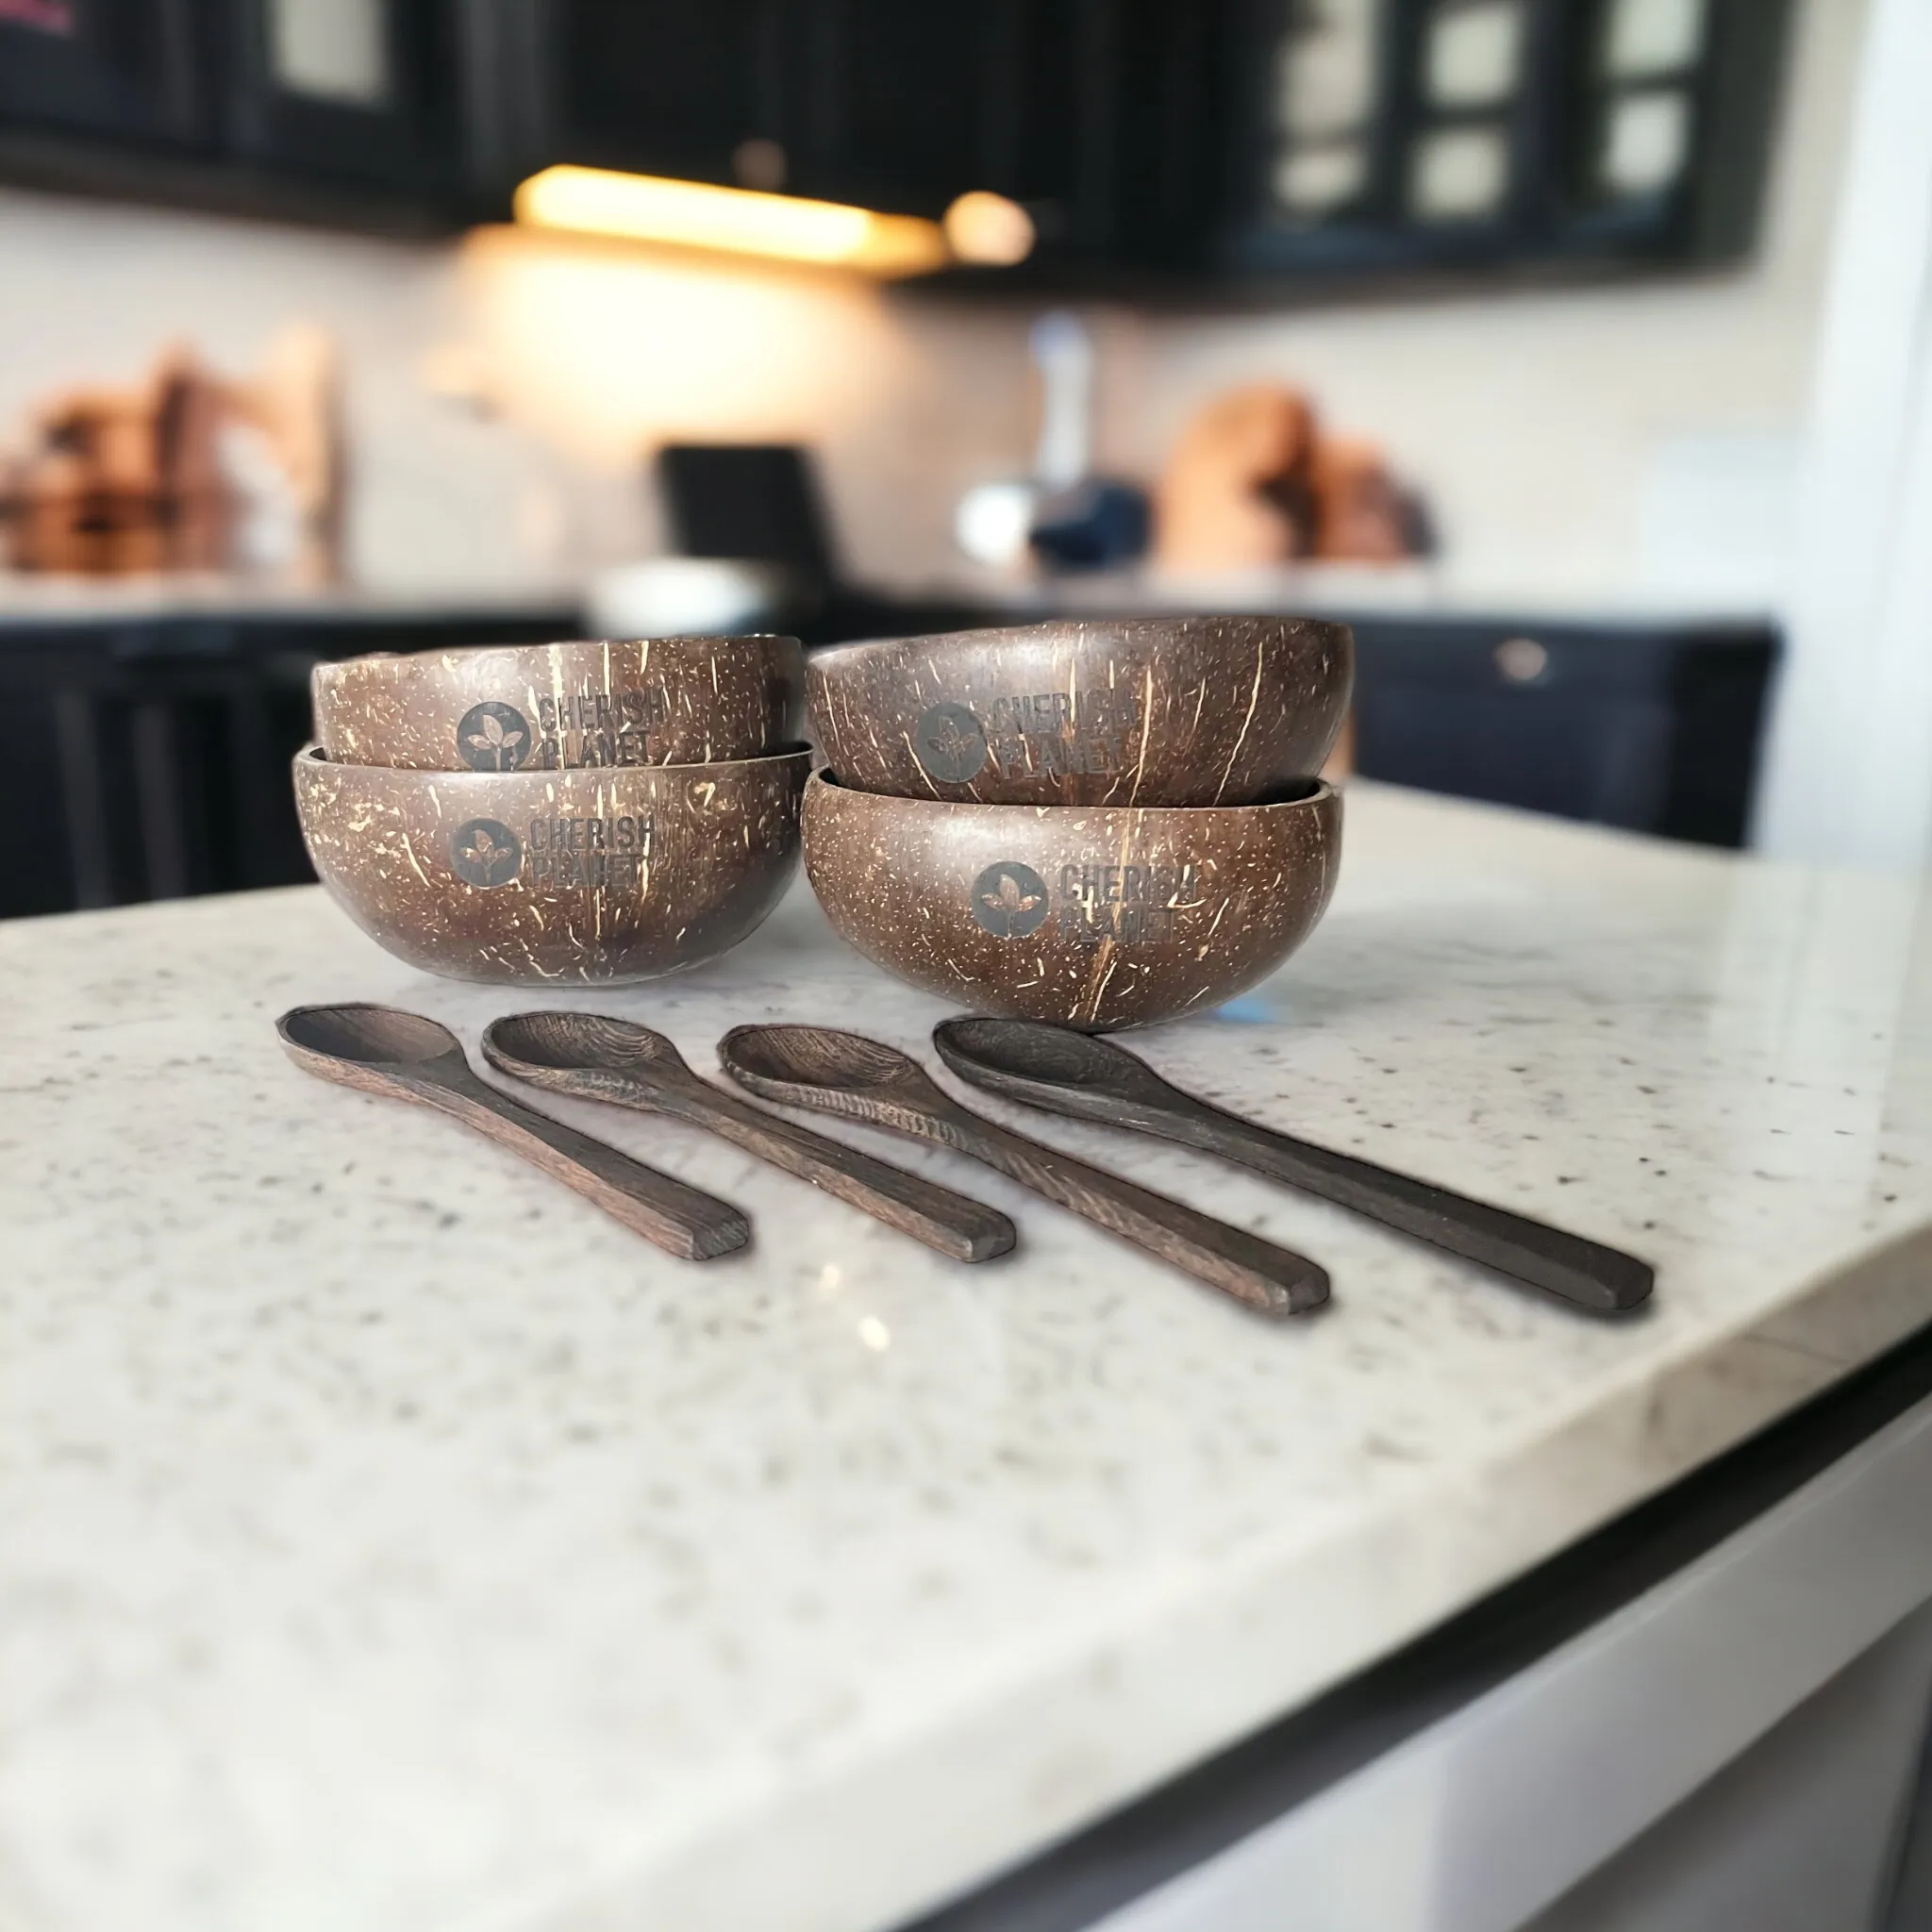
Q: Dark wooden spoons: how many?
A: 4